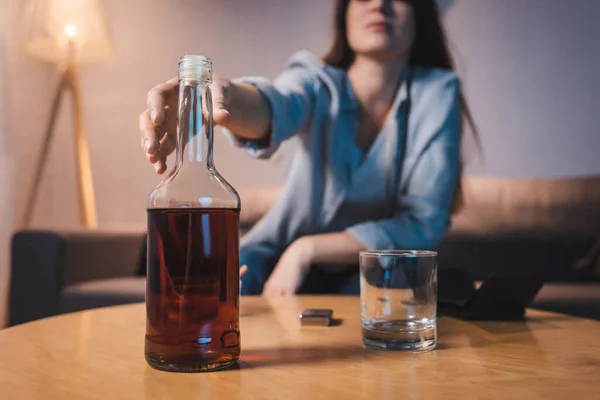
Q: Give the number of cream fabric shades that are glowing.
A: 1